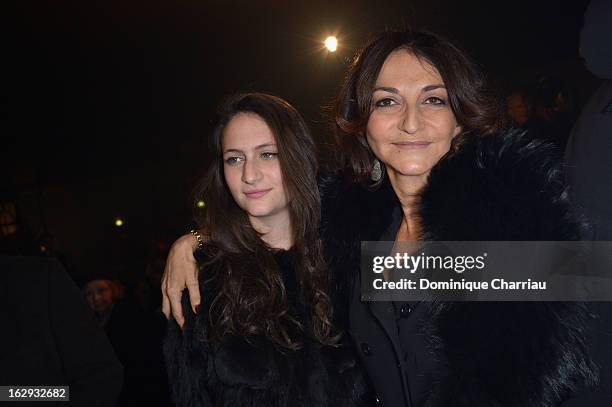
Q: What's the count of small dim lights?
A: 2